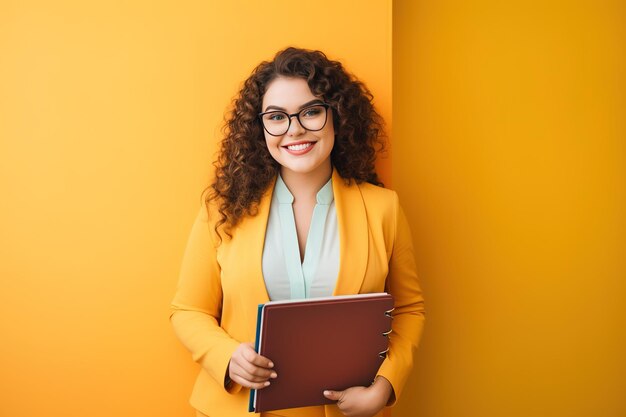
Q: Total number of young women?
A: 1